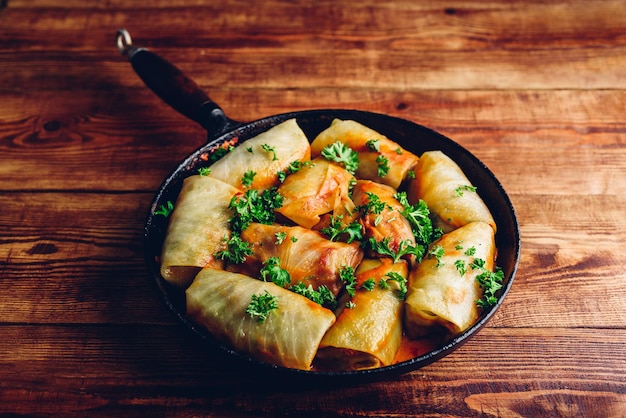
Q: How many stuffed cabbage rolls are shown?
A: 10